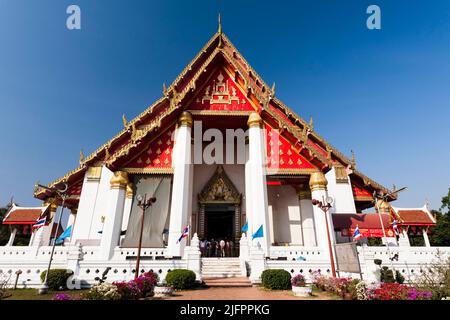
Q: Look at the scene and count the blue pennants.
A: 3